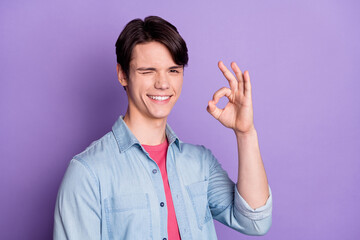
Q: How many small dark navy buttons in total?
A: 3